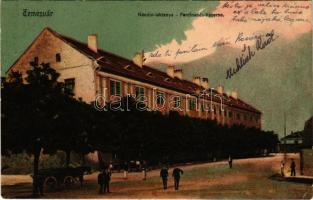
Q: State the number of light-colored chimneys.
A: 8